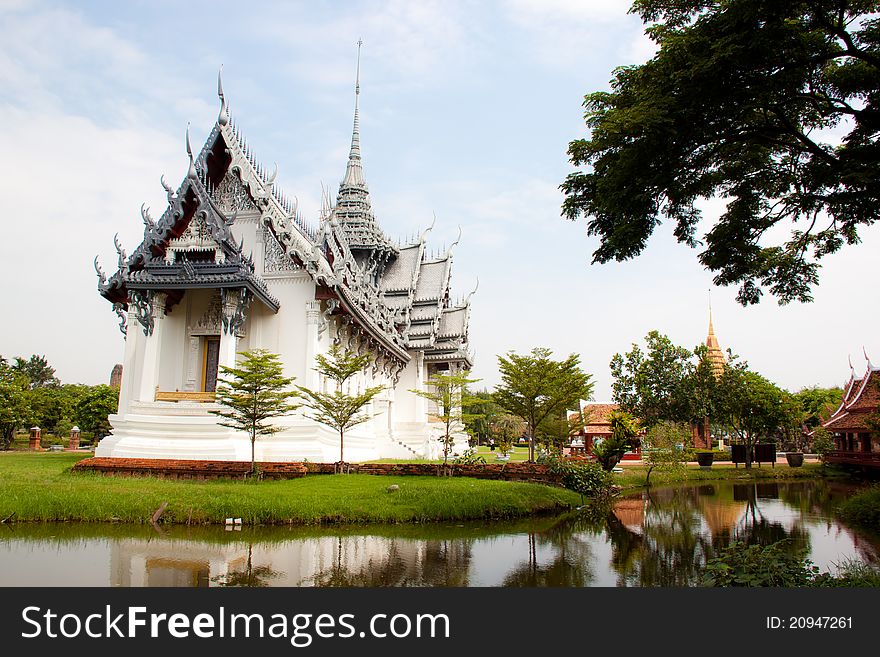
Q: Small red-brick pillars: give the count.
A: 2